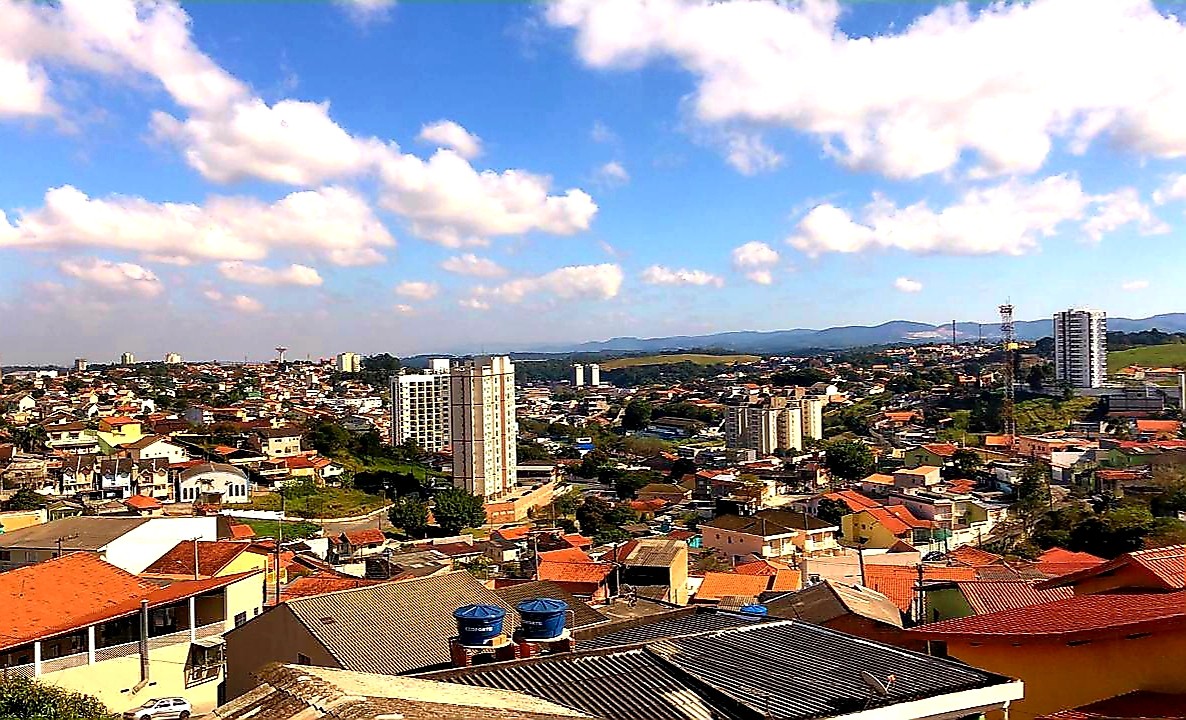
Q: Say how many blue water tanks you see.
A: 3